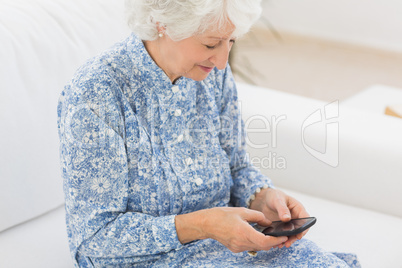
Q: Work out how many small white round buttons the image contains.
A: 5